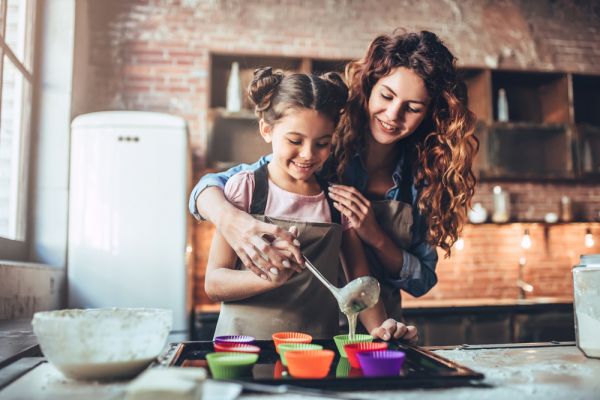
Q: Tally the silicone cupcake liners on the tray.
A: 9